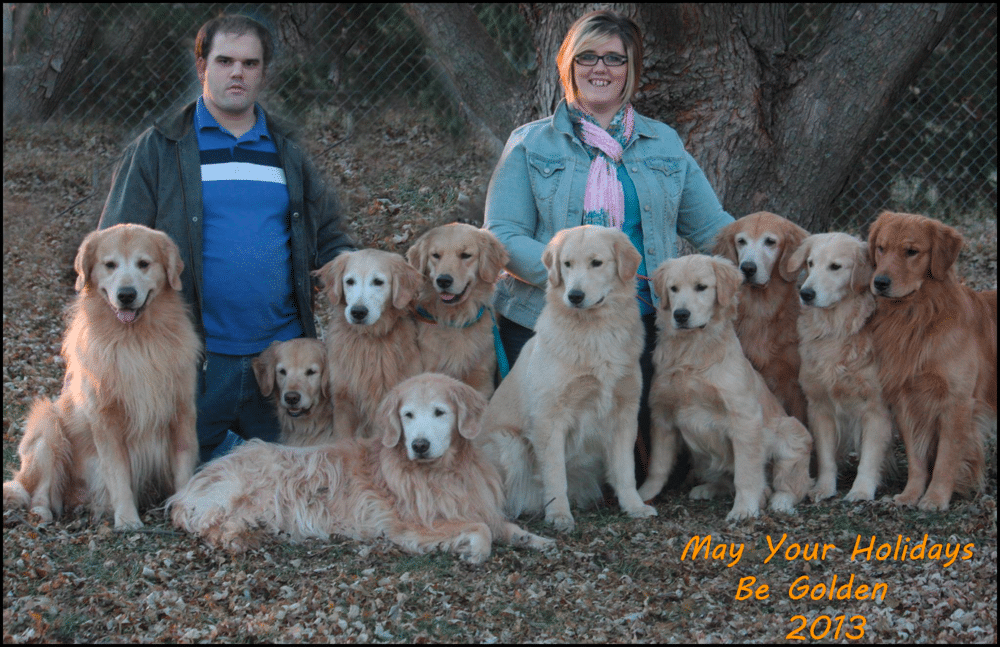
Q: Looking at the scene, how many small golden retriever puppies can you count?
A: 1